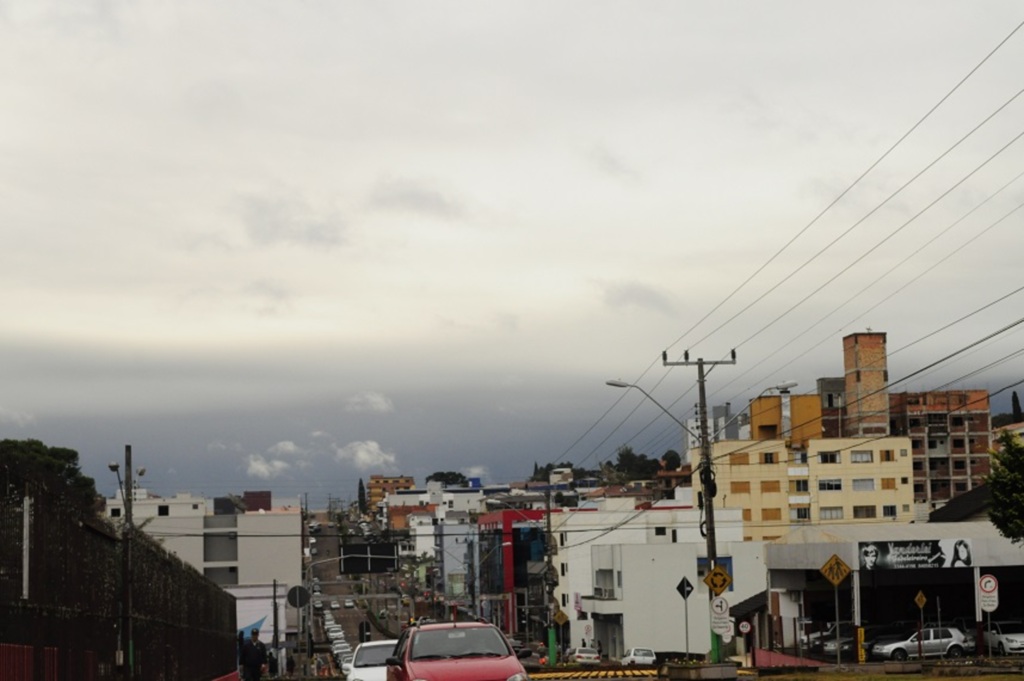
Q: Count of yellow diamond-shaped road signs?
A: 4